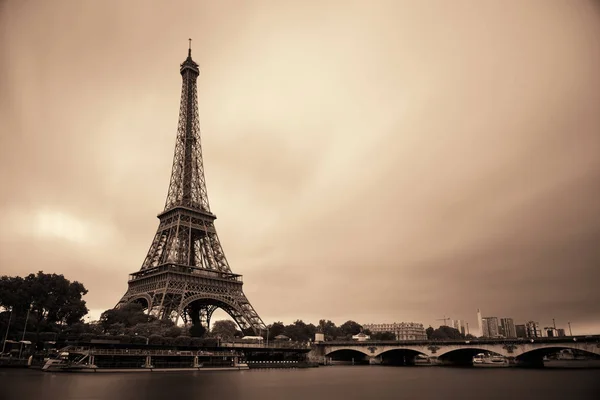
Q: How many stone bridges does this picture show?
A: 1